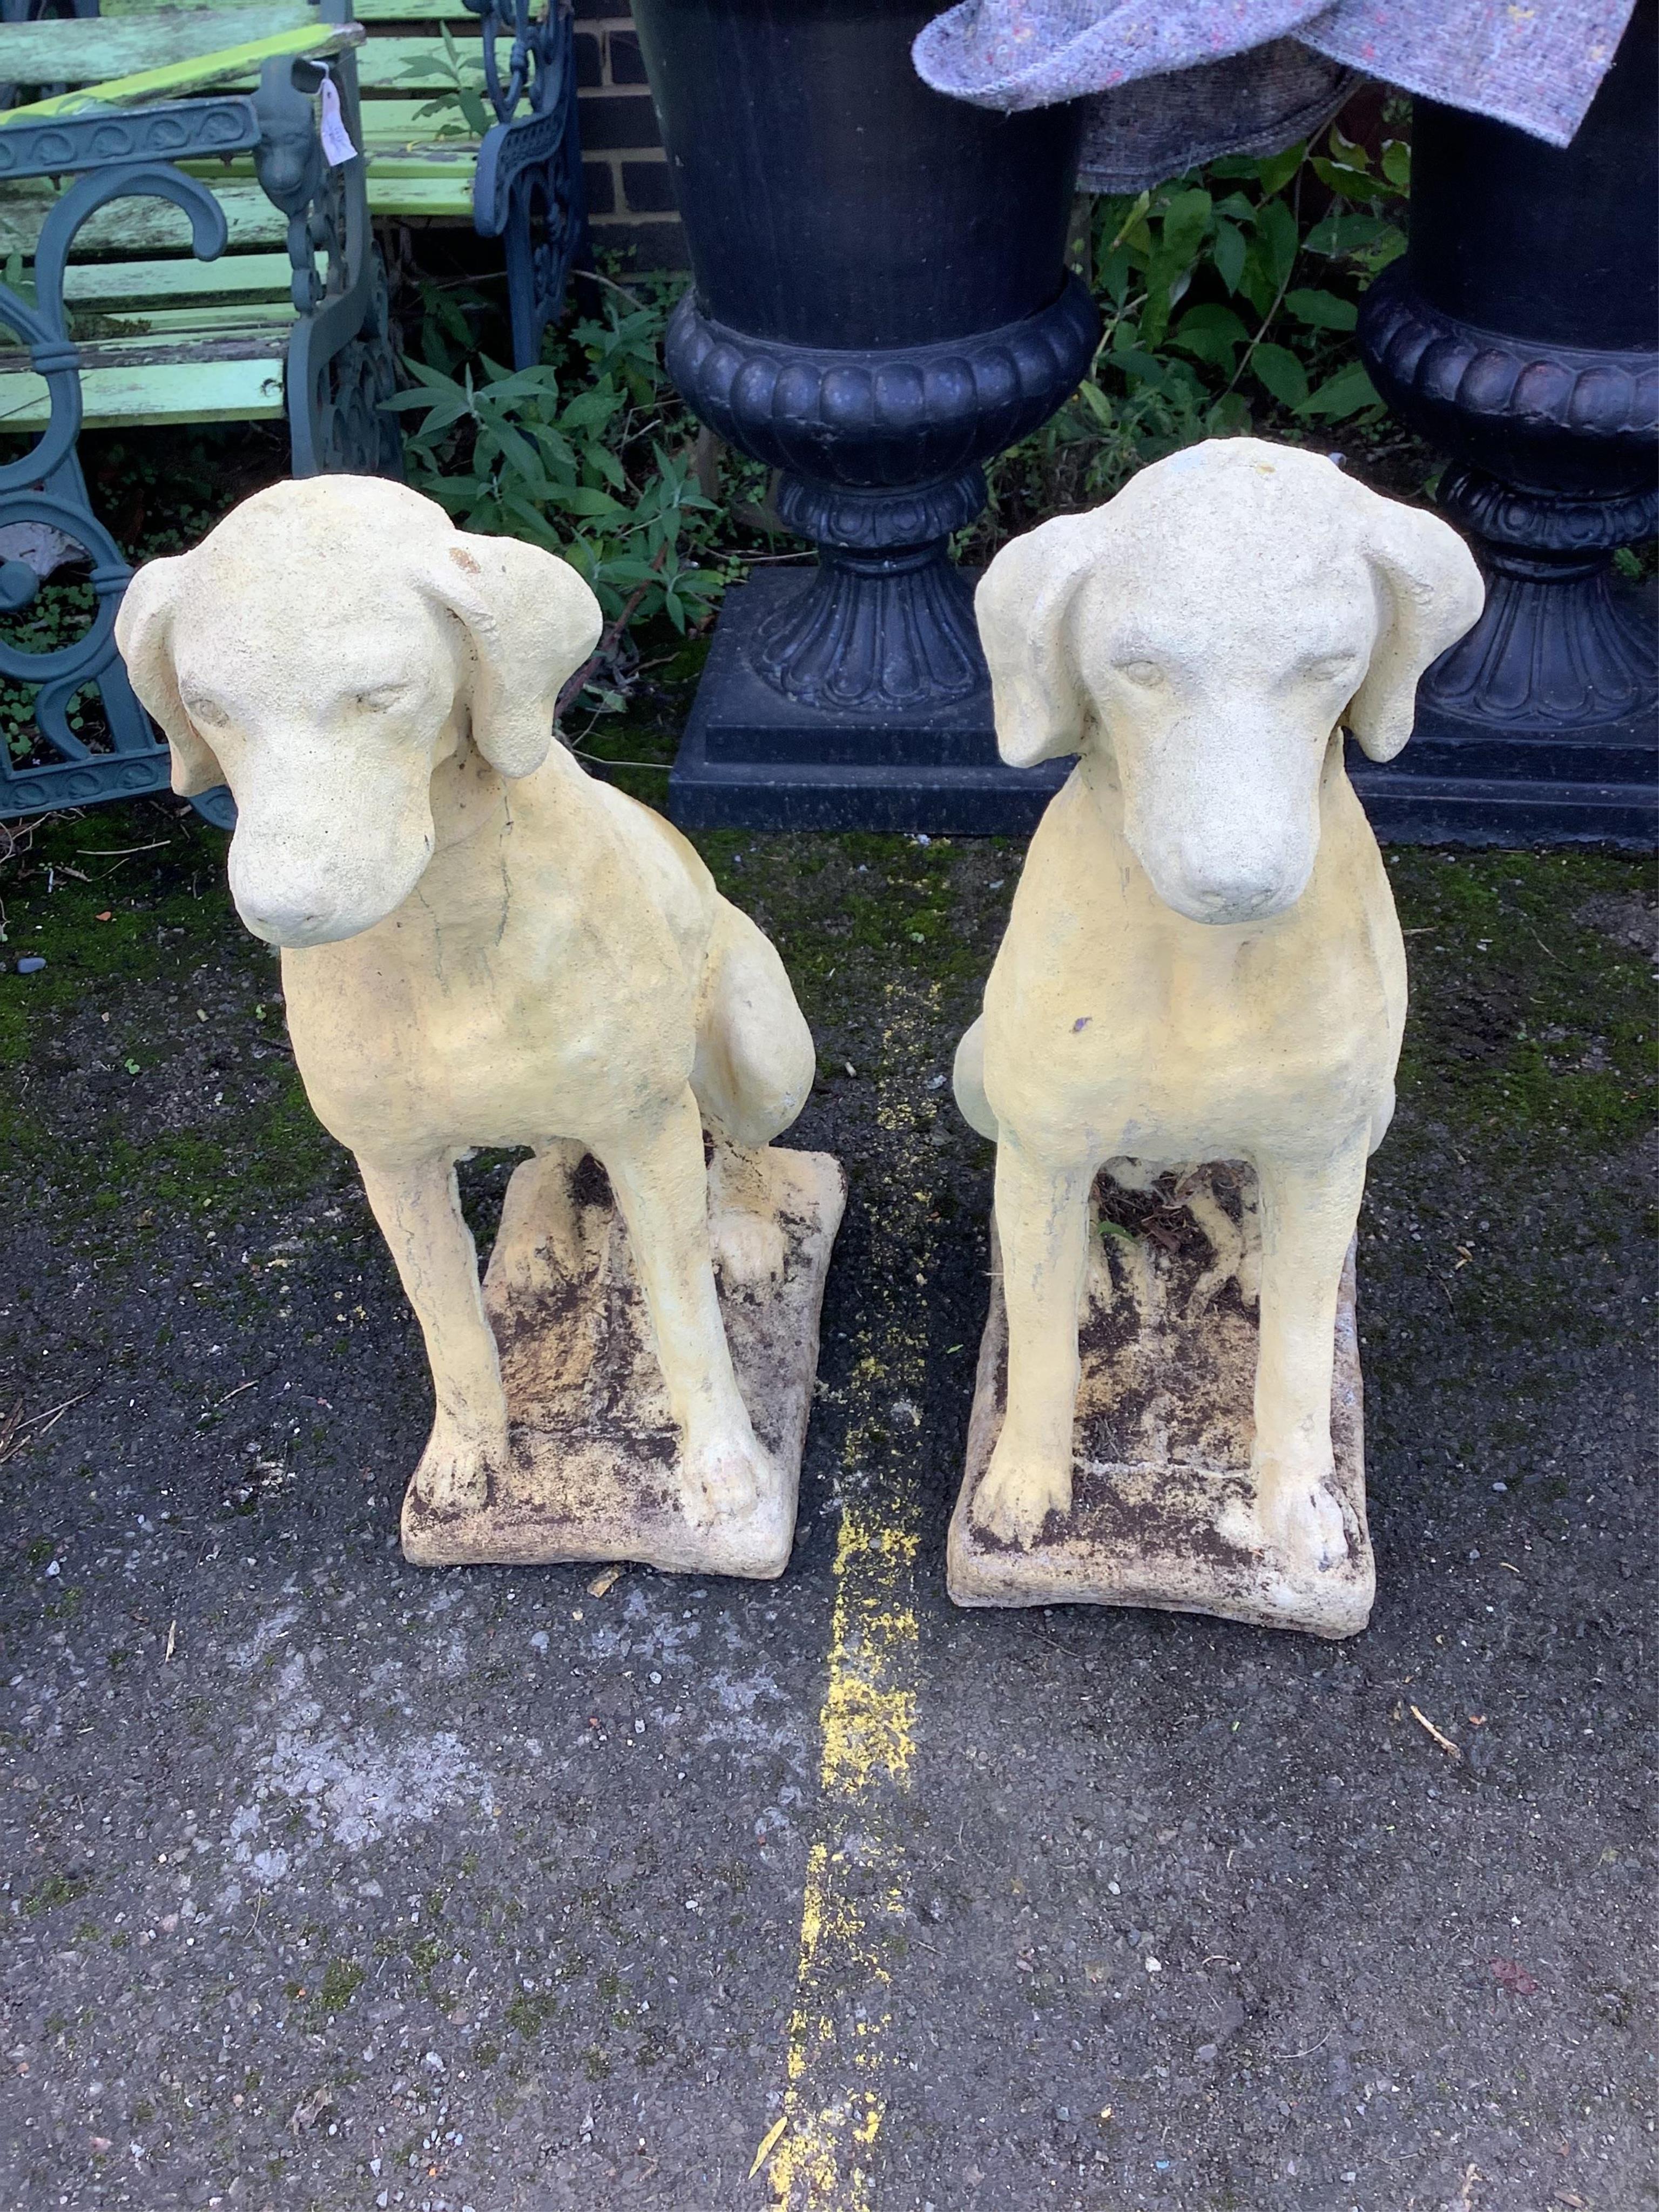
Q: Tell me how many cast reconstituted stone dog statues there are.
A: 2